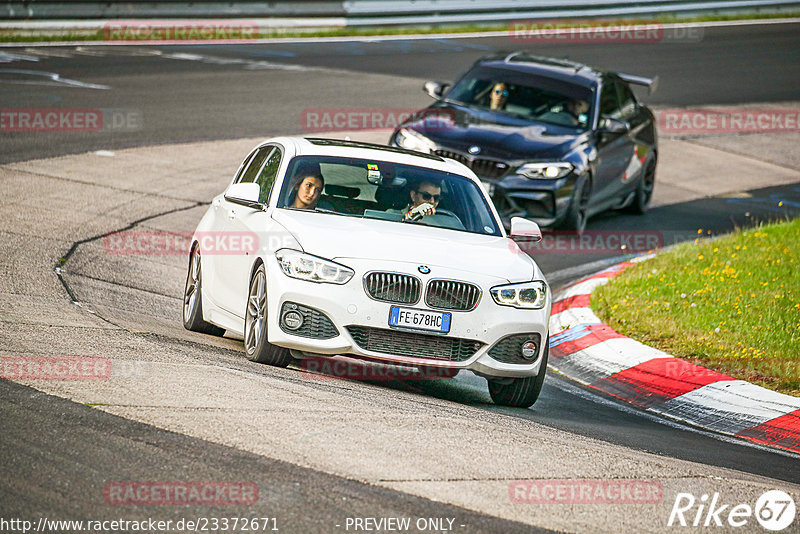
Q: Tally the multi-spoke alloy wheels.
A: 4